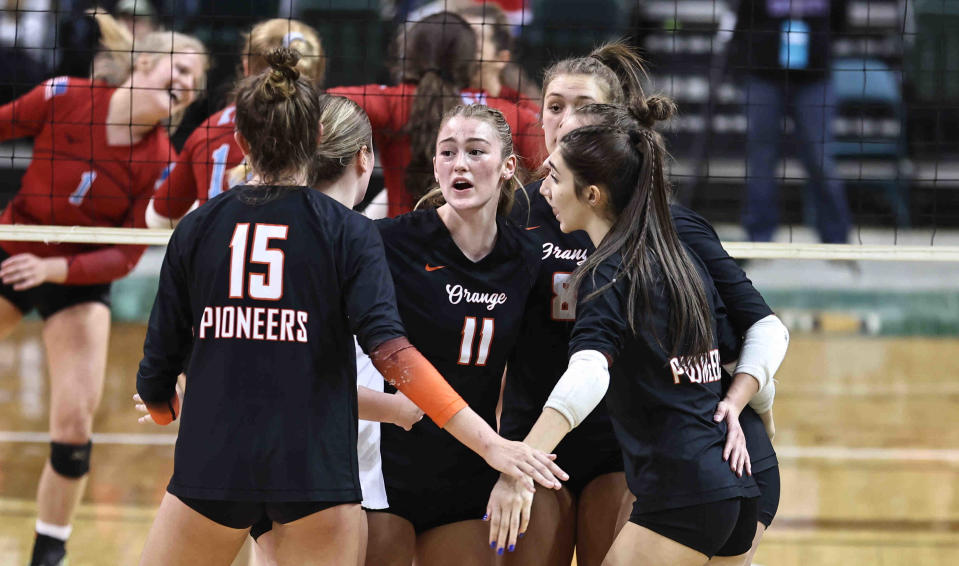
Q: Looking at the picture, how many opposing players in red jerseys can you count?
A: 4